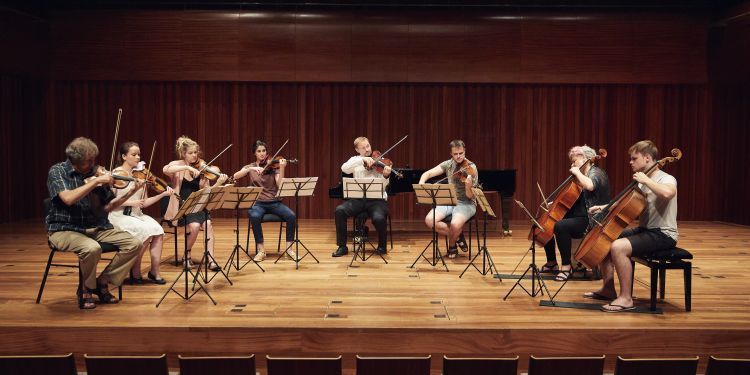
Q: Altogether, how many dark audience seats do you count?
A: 9